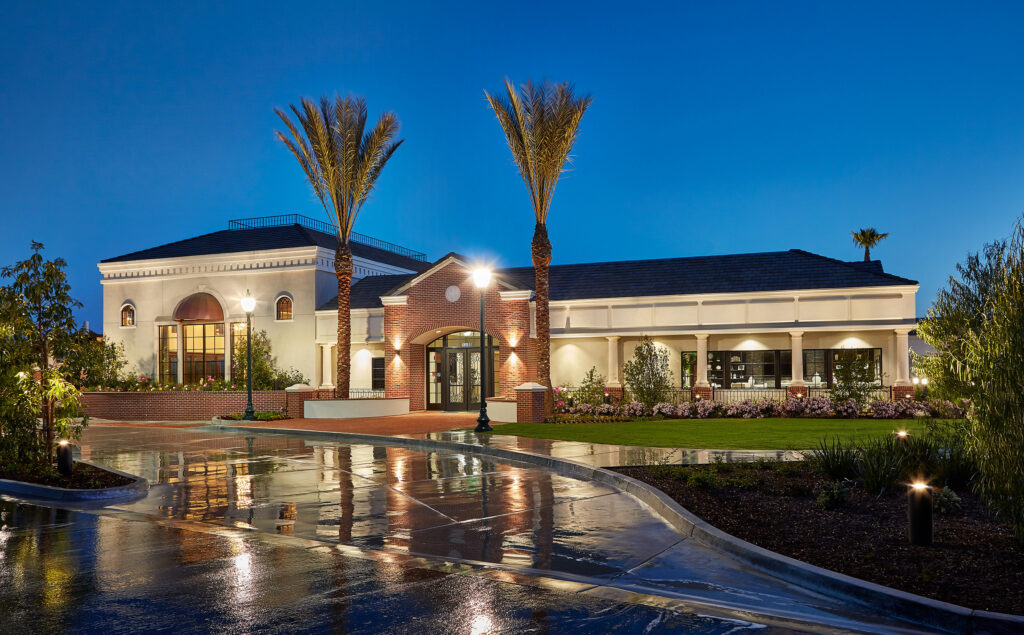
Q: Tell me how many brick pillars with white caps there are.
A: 2